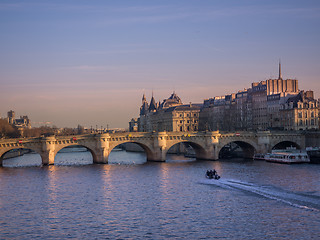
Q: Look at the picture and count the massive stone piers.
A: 5